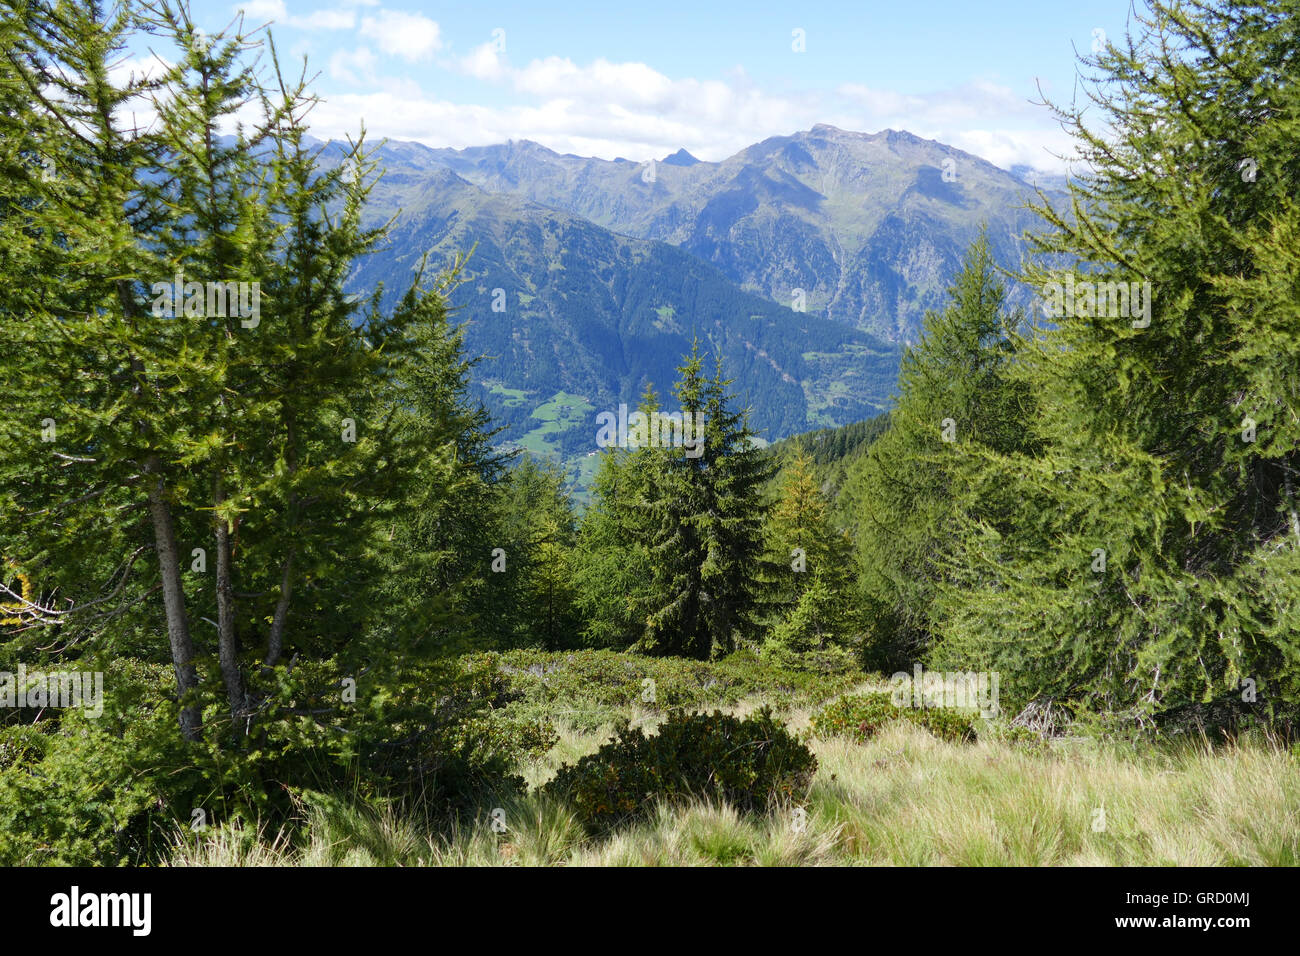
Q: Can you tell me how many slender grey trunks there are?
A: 3